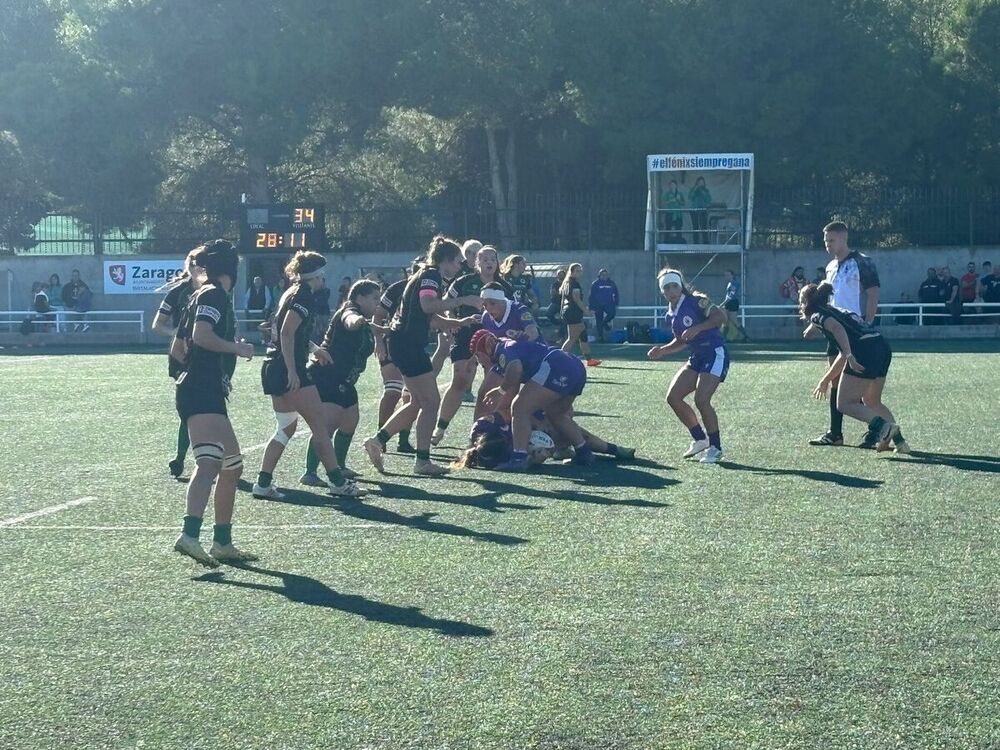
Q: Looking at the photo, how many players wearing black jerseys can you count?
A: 11